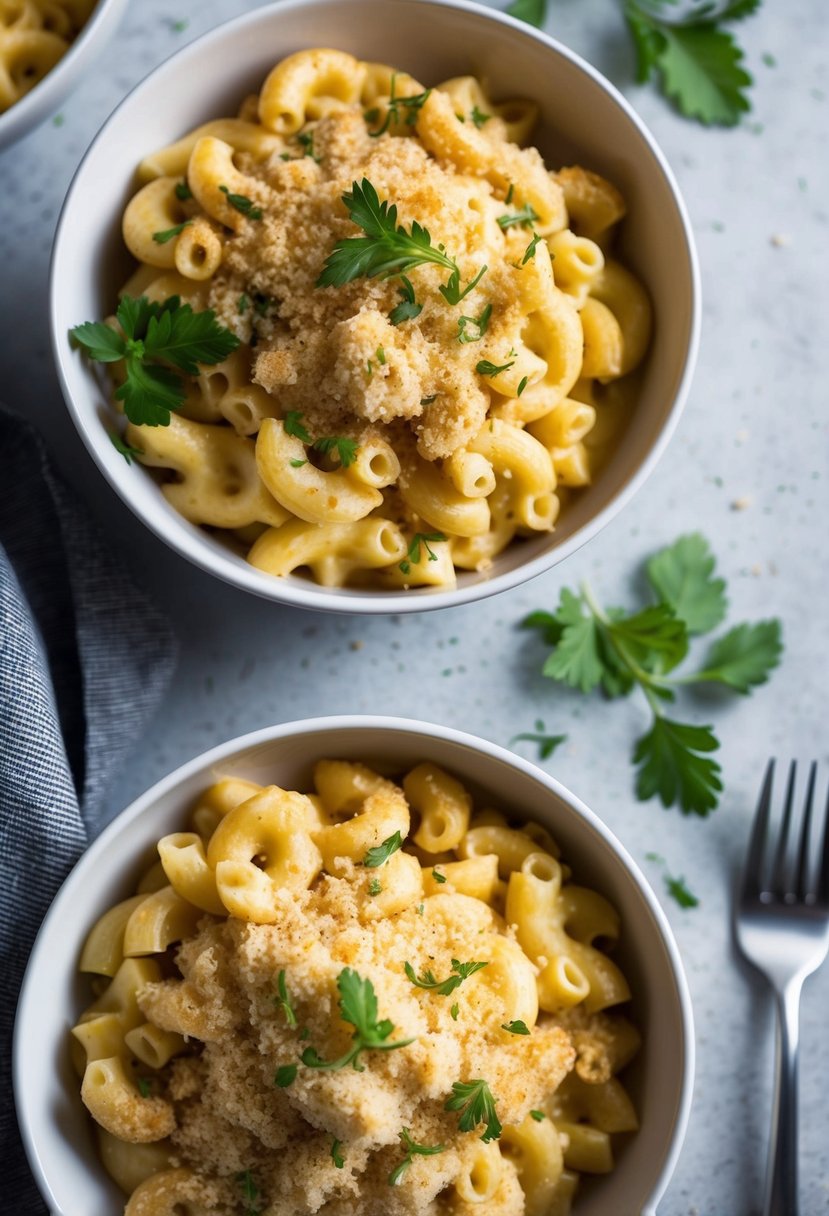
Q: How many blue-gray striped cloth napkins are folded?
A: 1